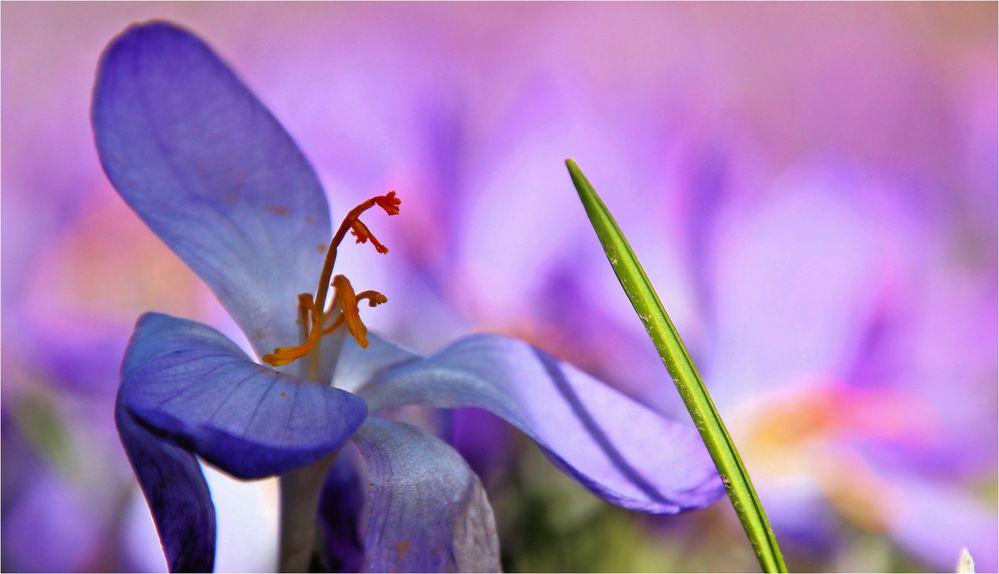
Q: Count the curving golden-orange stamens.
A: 3